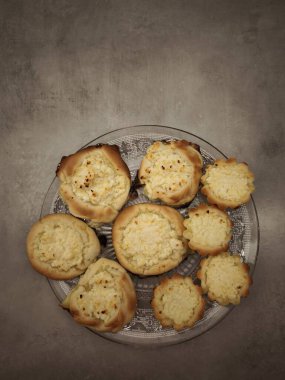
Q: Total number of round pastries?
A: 9